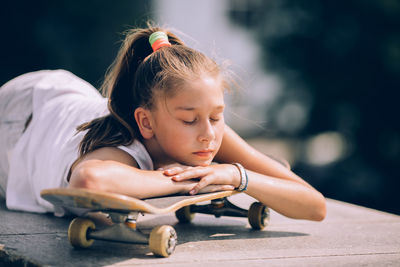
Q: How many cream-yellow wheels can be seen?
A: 4